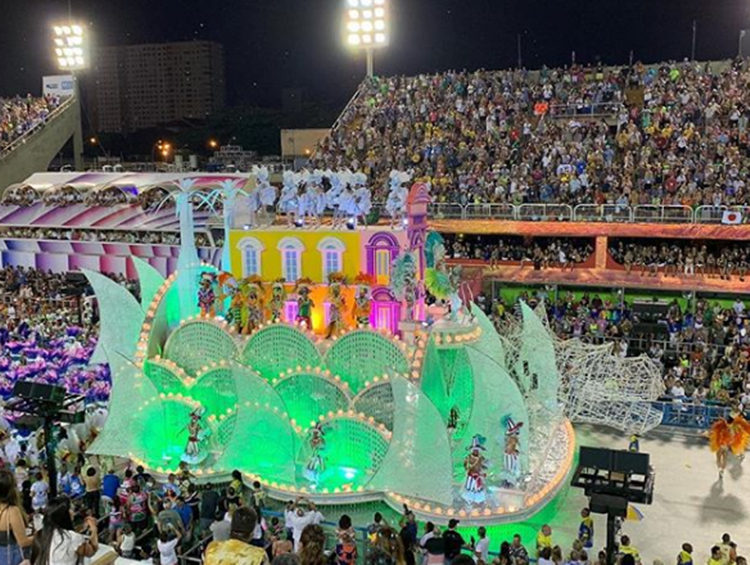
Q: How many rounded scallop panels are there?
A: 10